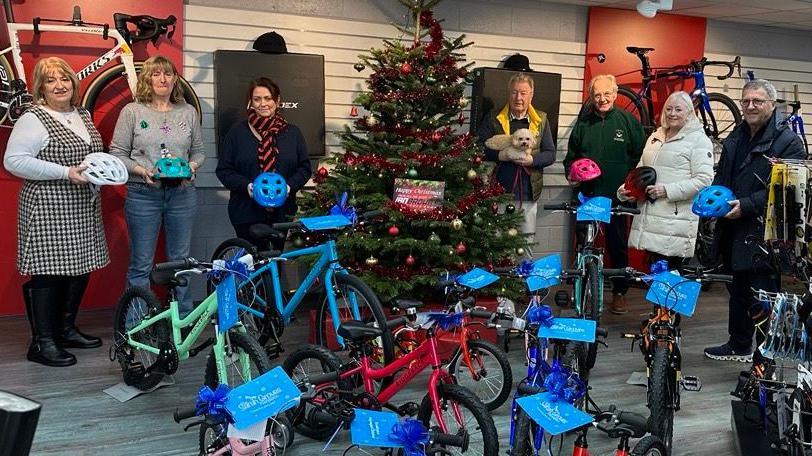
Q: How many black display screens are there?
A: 2